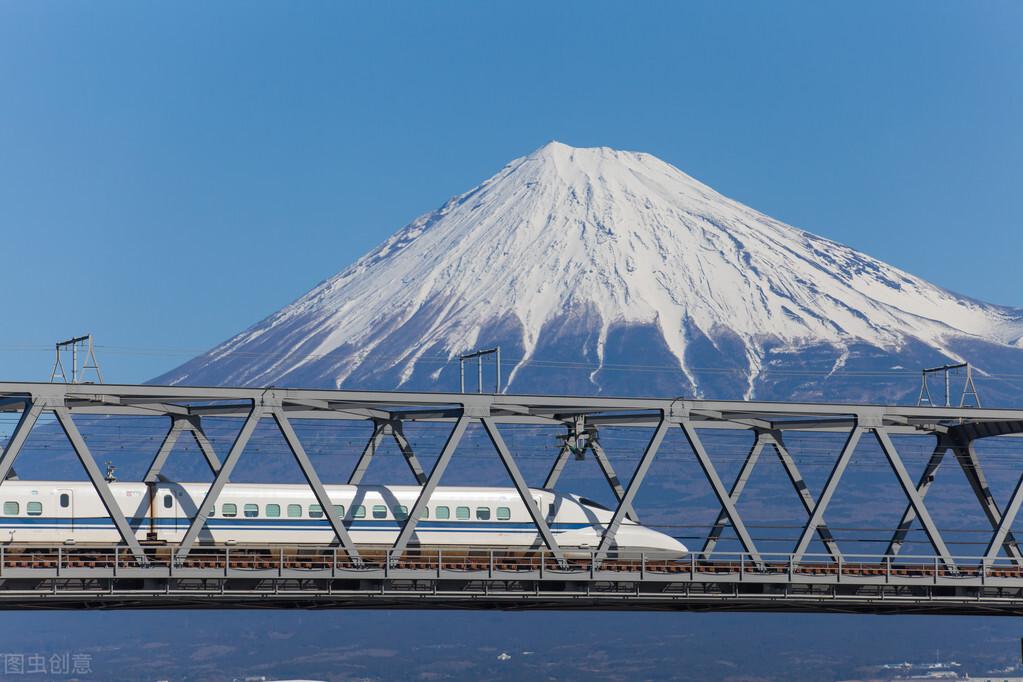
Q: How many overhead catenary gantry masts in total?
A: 3